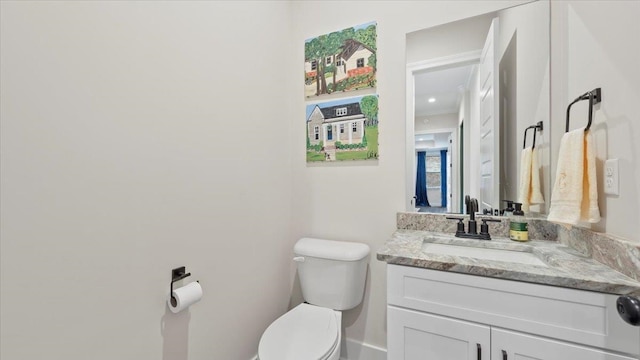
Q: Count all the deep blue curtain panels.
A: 2